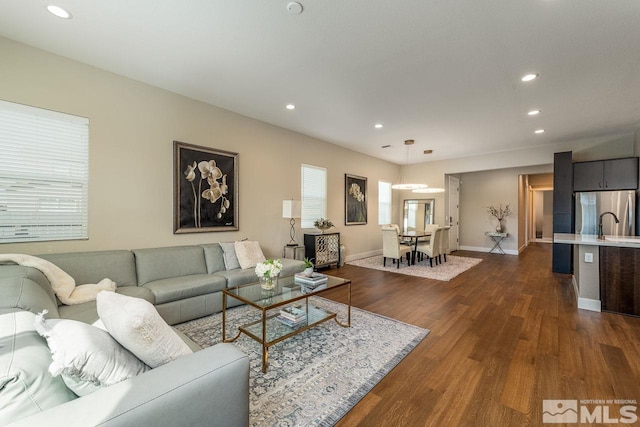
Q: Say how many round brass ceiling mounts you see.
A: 2